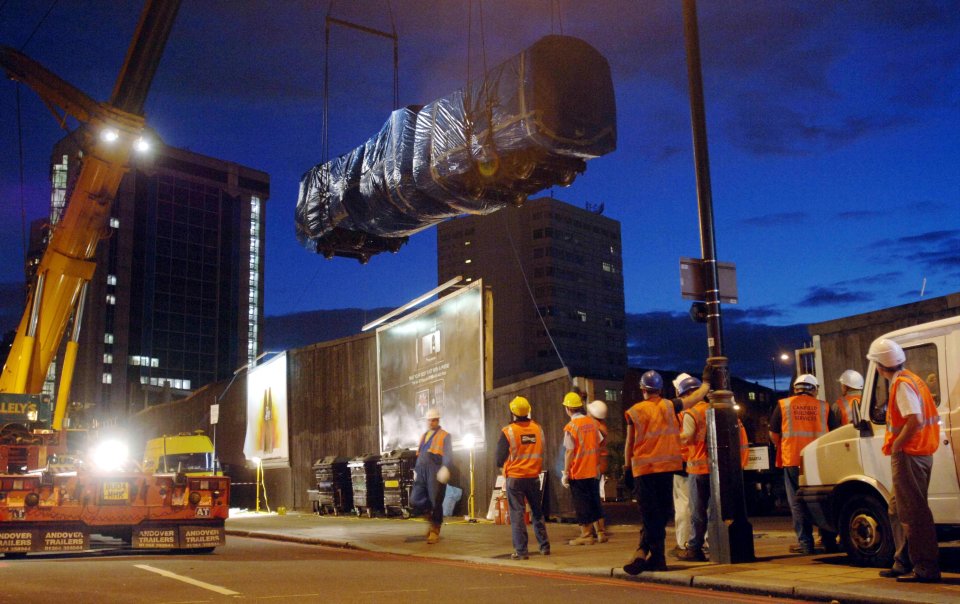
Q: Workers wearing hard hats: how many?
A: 10